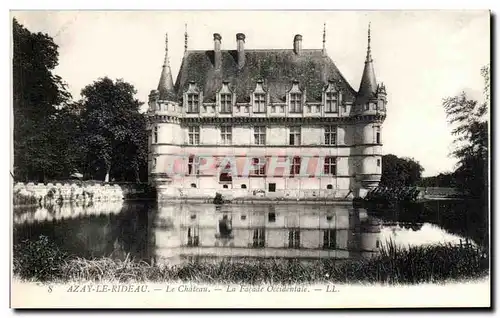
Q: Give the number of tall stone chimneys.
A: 3